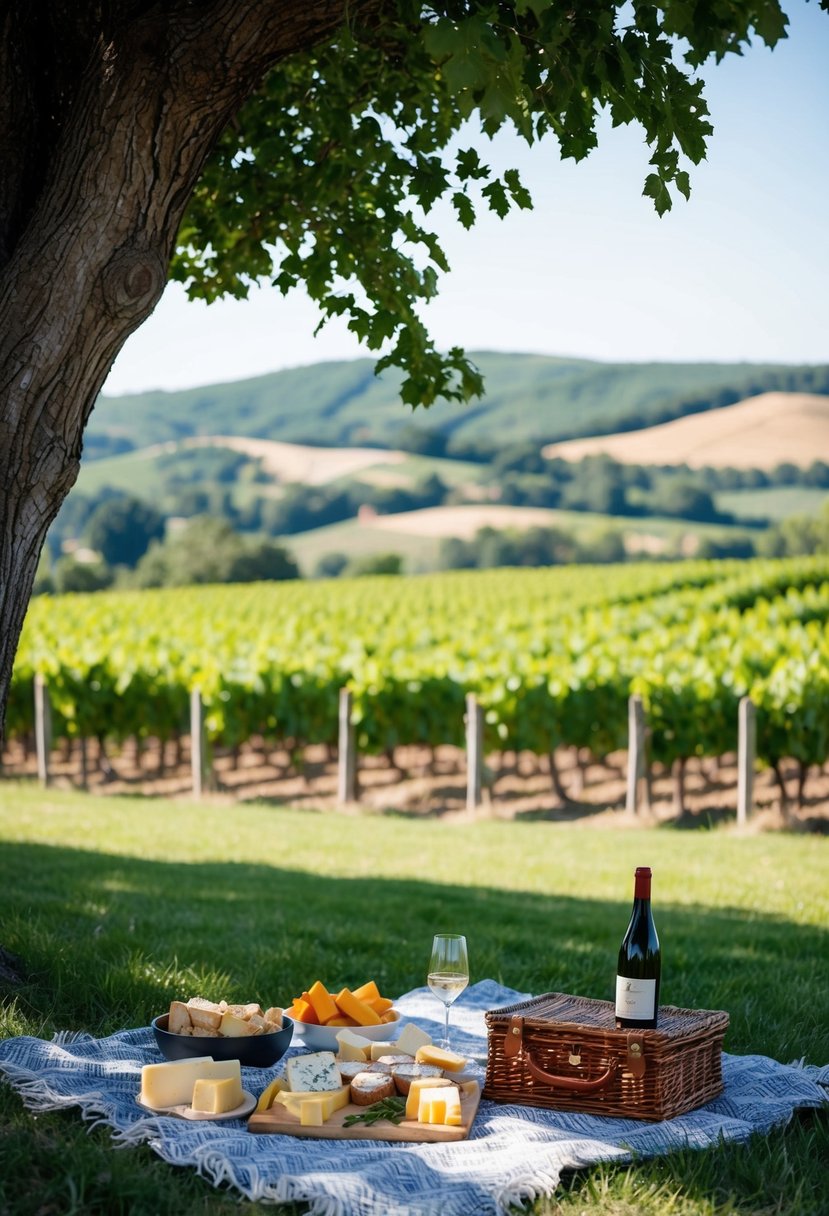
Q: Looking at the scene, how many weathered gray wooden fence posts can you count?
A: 6